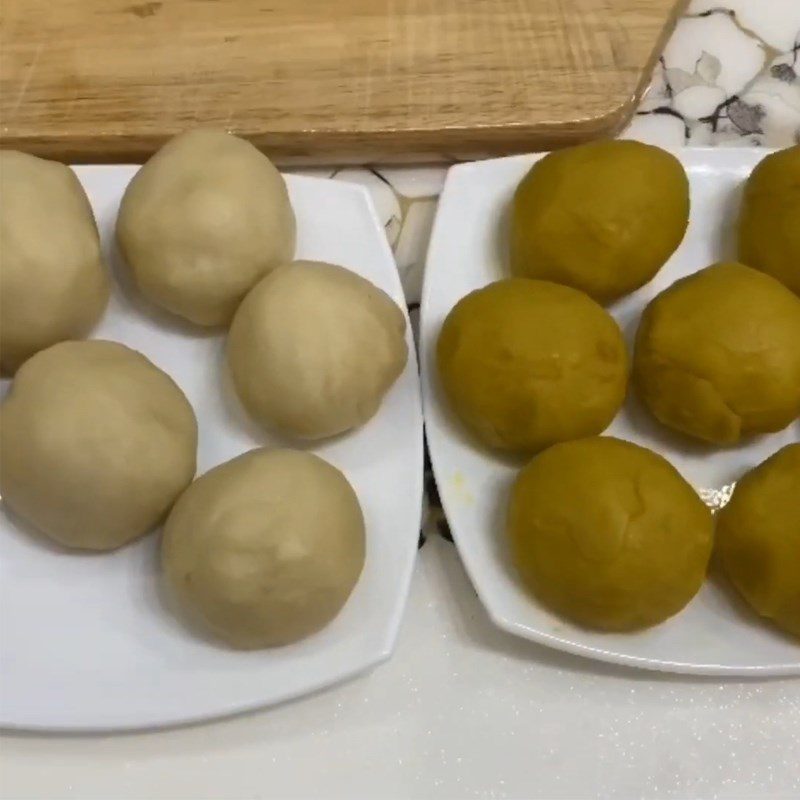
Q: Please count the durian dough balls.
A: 6